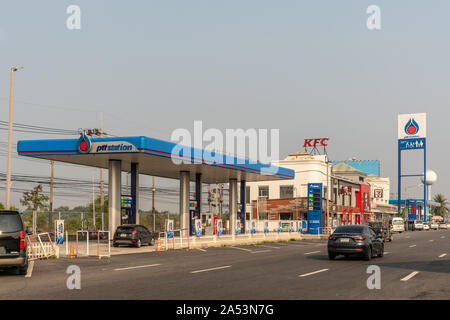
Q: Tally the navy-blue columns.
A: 3